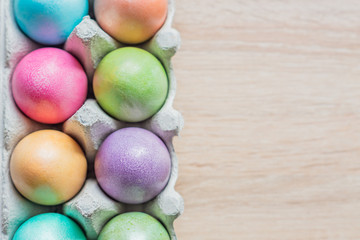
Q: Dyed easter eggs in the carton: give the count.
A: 8